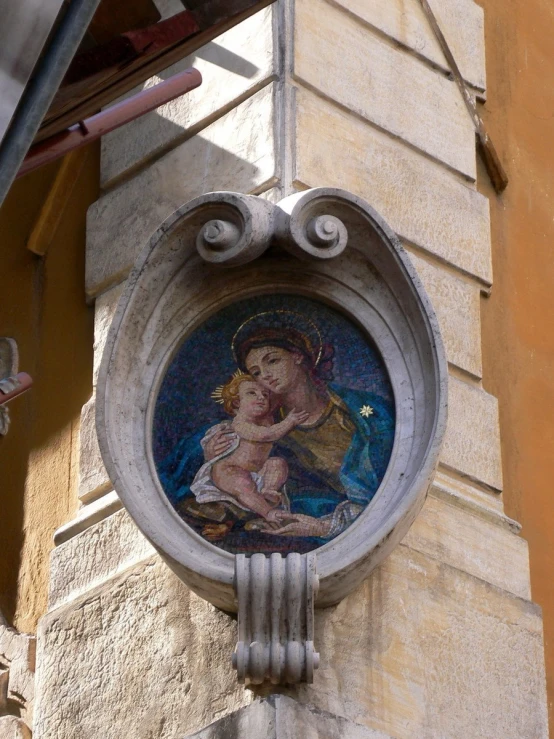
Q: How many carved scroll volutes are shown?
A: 2